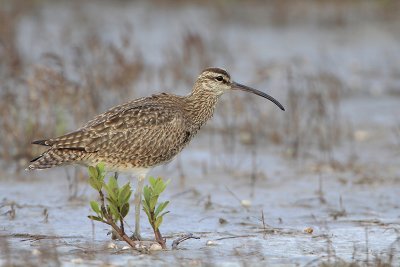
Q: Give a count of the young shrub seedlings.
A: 2